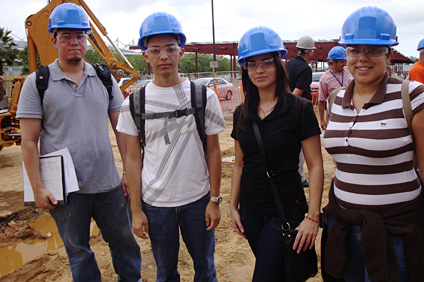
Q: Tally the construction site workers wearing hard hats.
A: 7